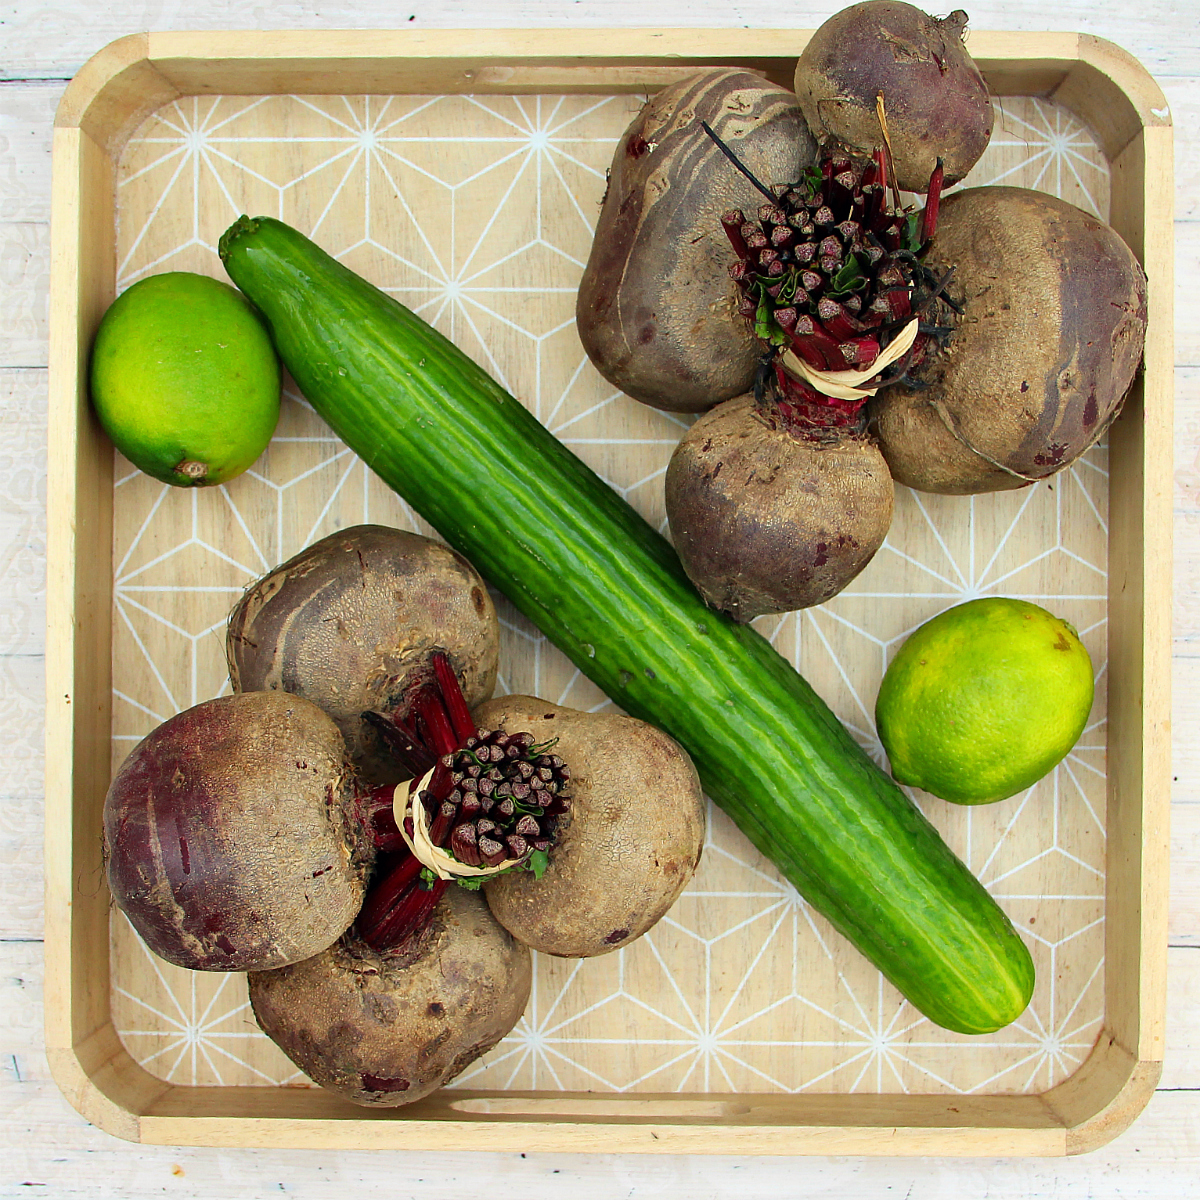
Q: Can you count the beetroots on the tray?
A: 8